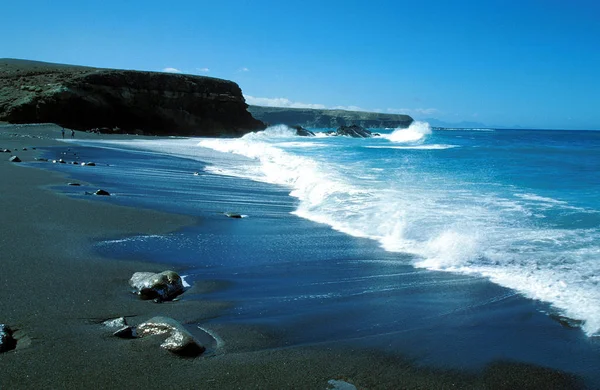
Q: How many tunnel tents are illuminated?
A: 0